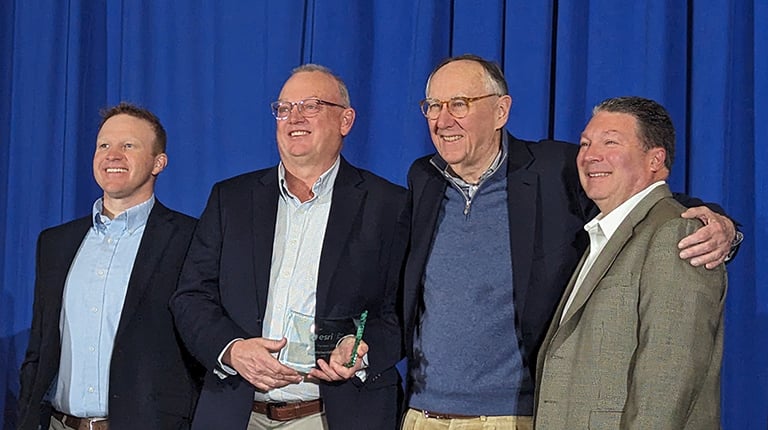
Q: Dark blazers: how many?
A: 3